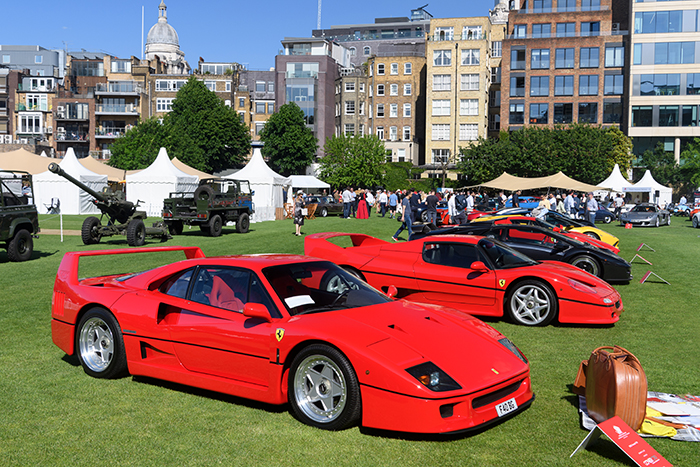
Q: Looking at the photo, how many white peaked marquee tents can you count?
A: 5